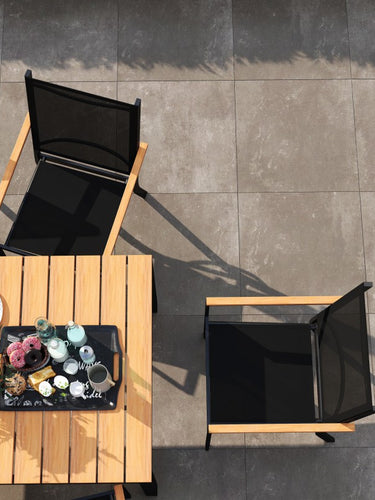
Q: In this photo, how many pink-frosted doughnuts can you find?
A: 3